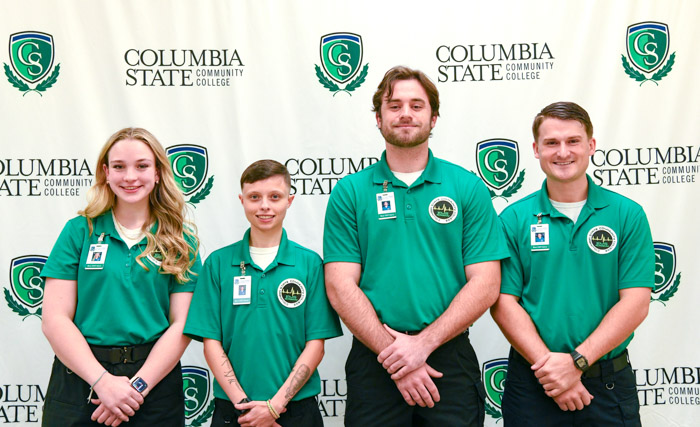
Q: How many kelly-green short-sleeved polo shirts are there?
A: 4